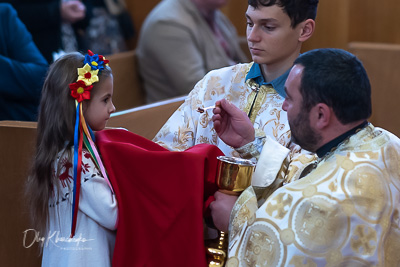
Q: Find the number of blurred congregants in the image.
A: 3